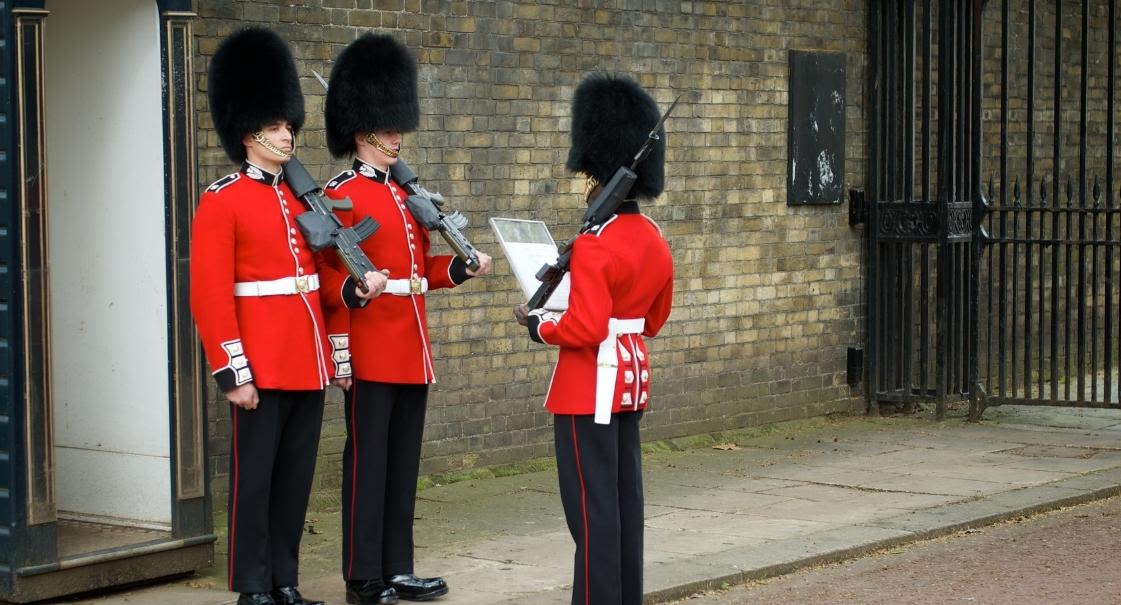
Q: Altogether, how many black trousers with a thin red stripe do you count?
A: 3